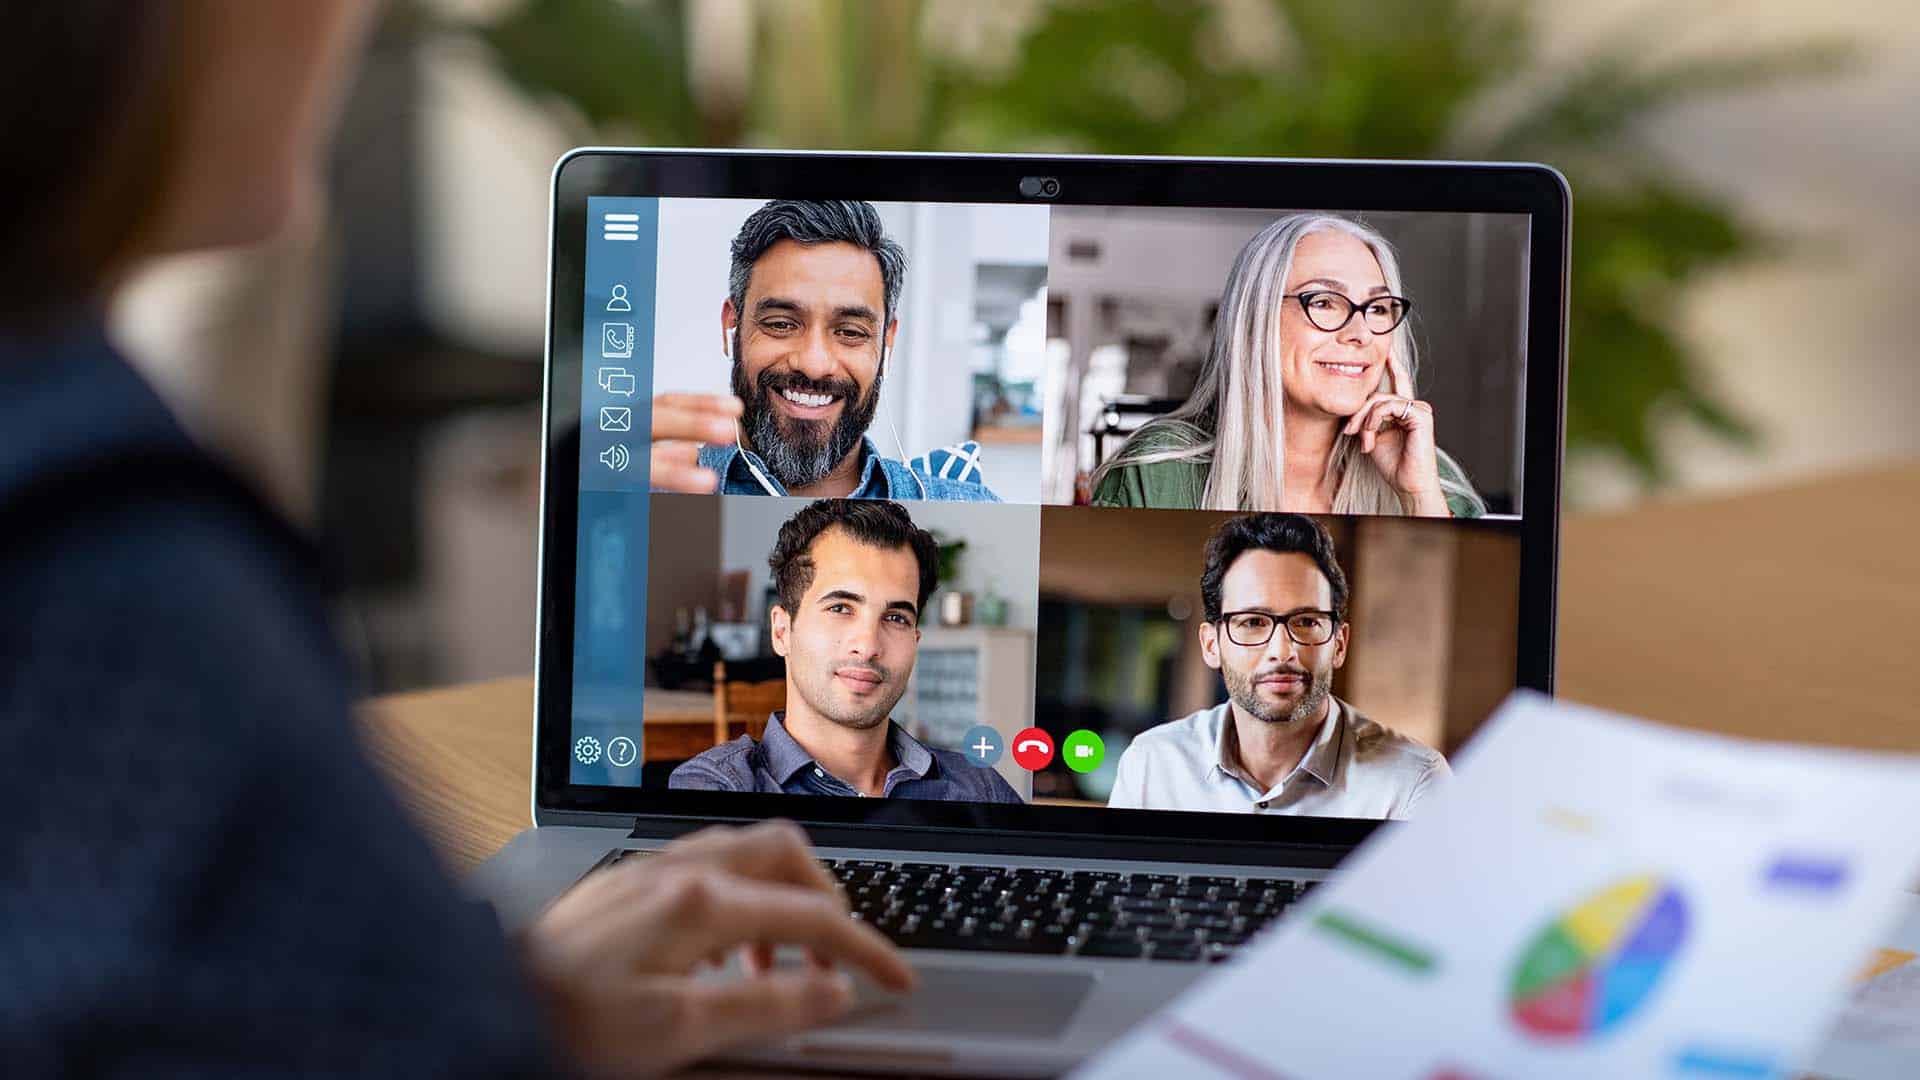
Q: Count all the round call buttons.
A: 3